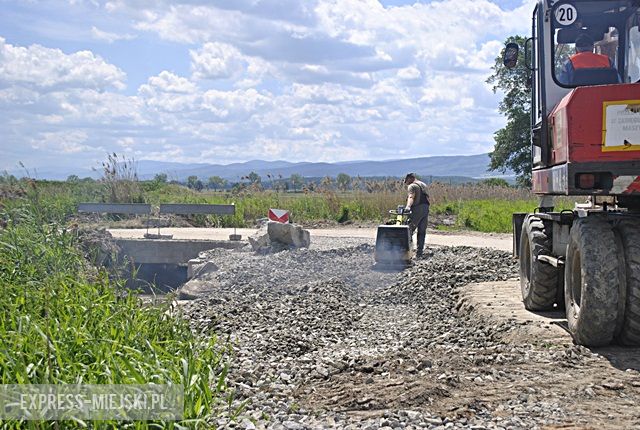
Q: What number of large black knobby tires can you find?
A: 3